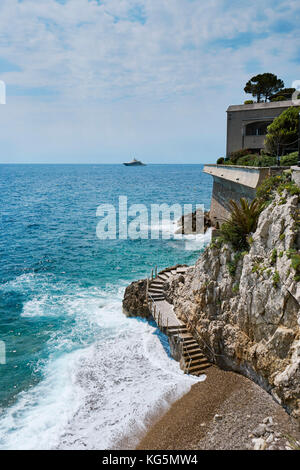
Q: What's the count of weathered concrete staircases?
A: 1